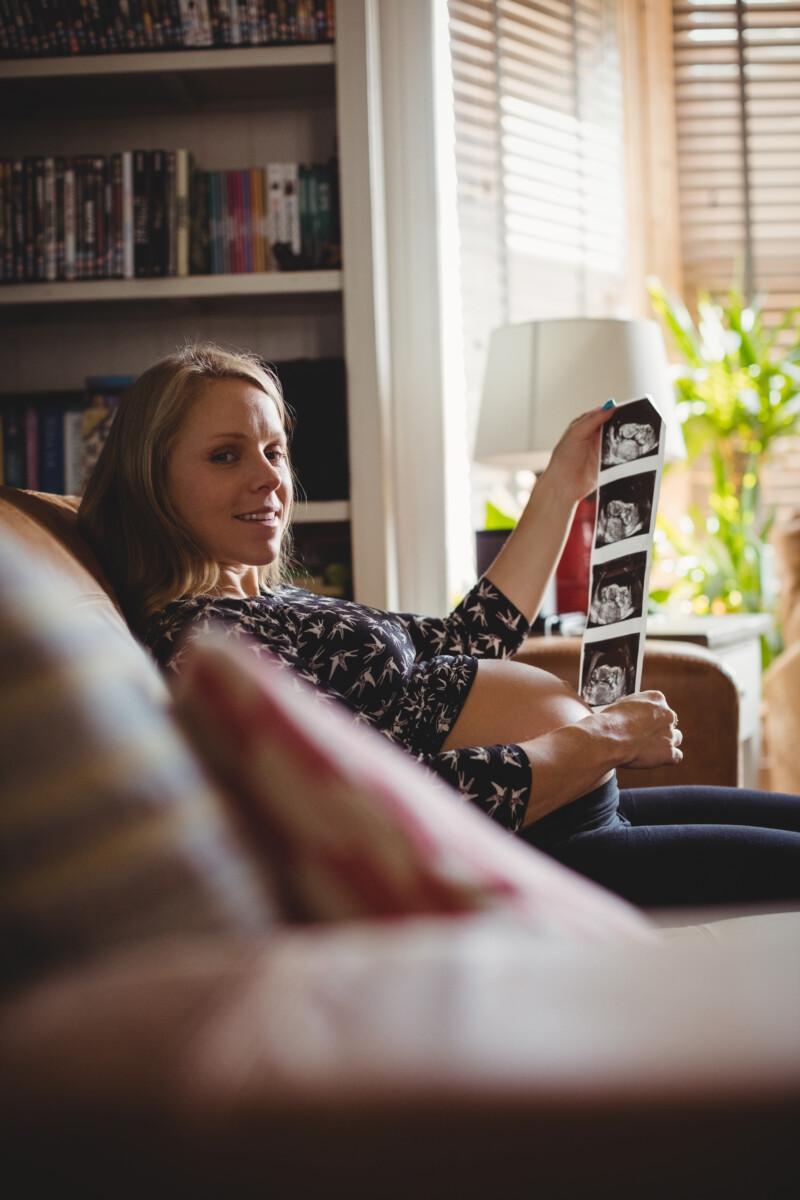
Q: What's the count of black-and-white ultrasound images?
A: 4